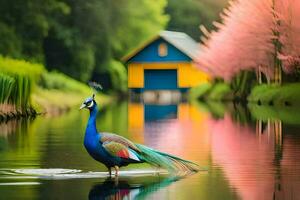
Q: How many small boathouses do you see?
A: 1